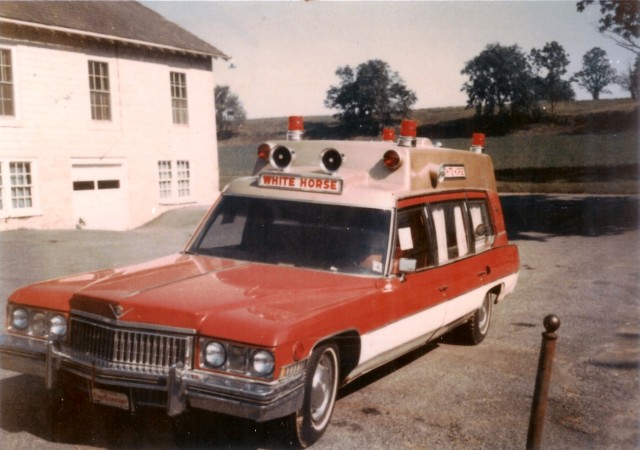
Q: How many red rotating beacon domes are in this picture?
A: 4